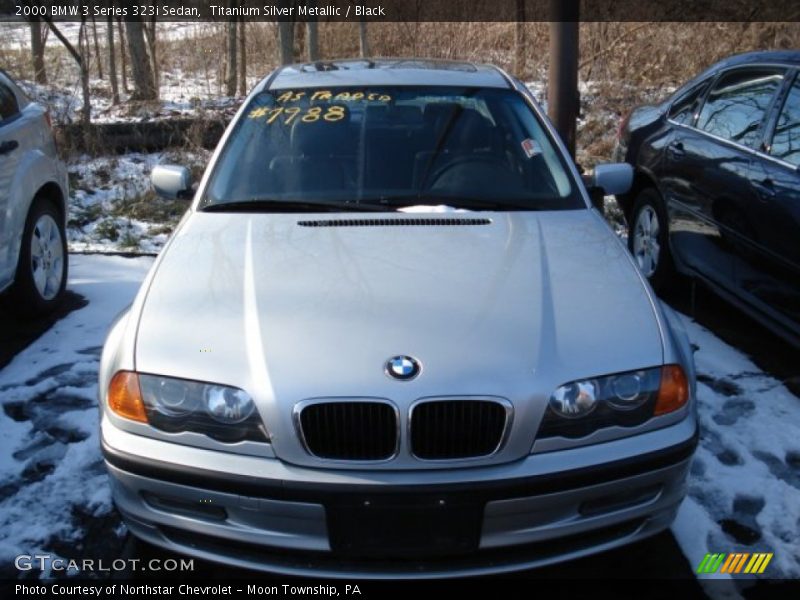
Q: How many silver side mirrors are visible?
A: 2